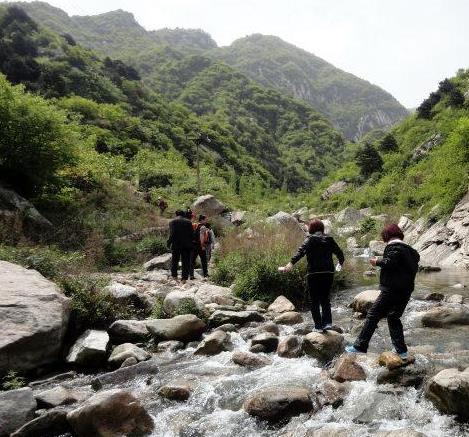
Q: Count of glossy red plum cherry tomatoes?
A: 0